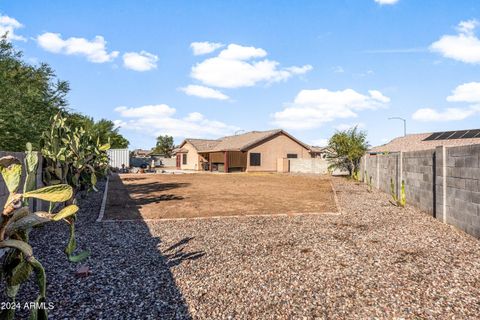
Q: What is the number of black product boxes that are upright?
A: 0